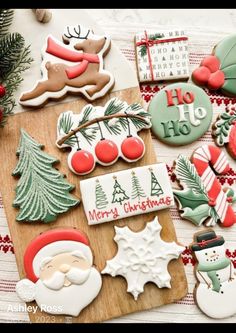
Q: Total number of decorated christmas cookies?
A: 12